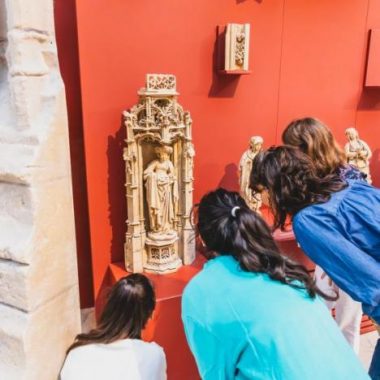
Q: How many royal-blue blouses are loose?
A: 1